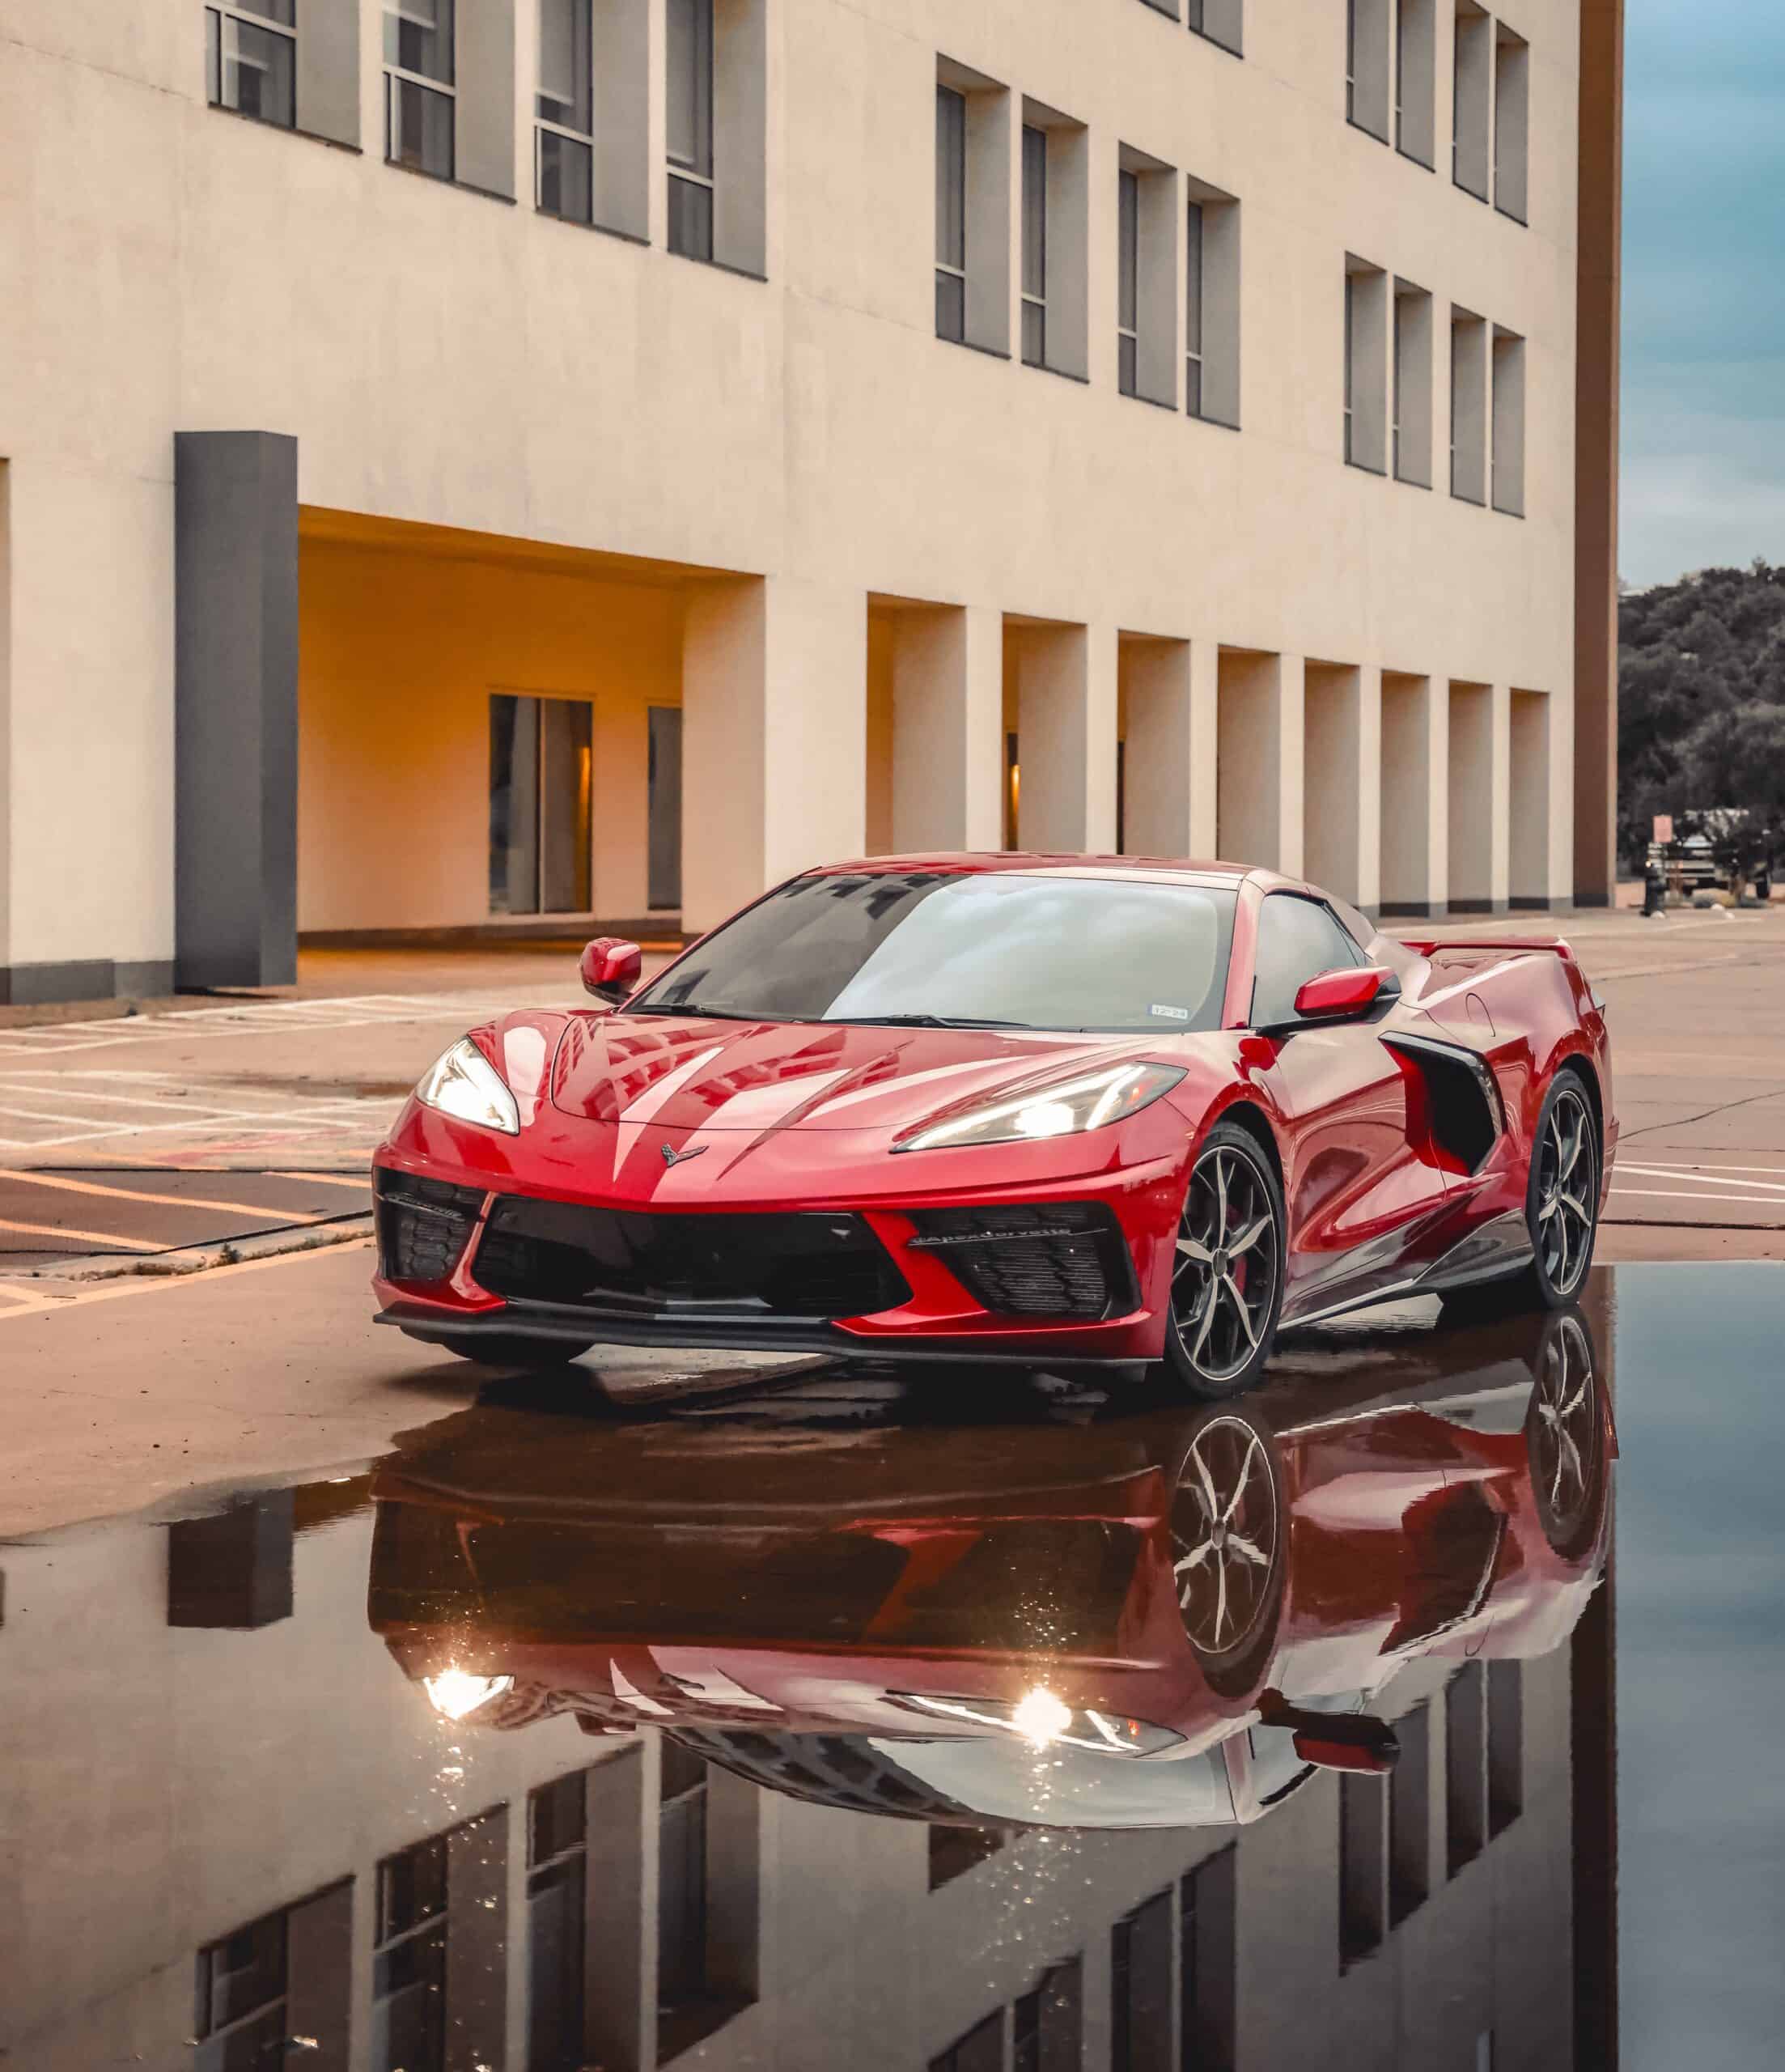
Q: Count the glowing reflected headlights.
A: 2